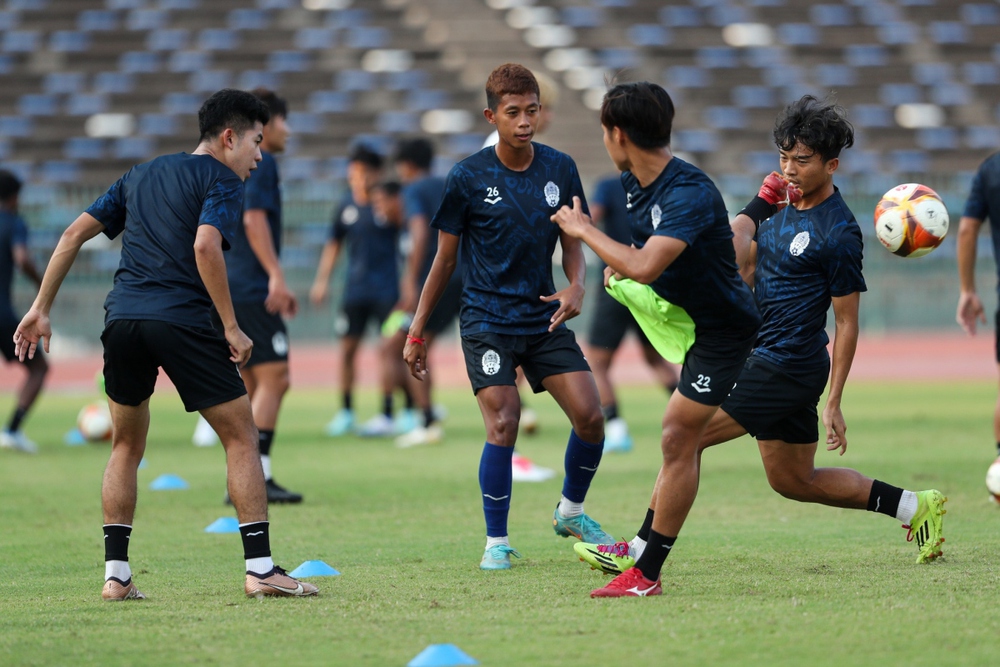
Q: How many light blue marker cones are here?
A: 6